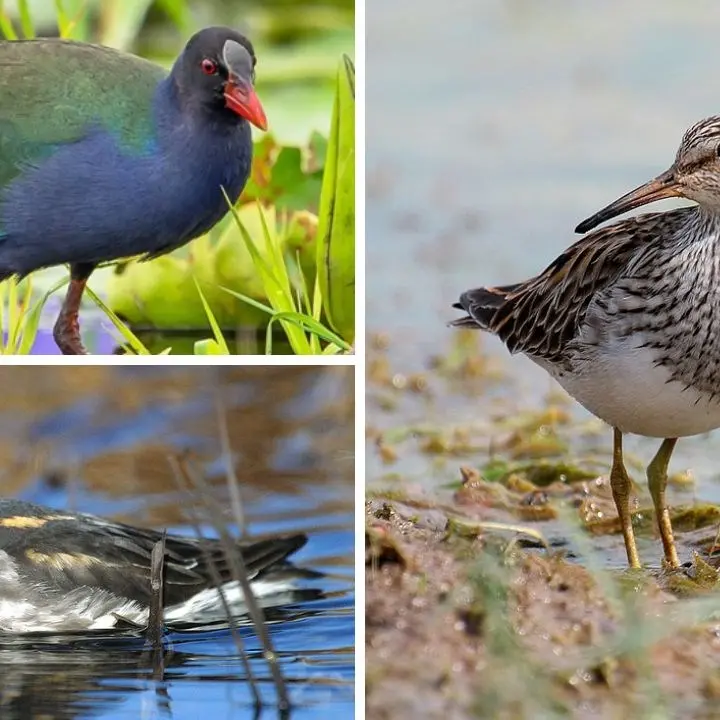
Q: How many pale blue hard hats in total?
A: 0